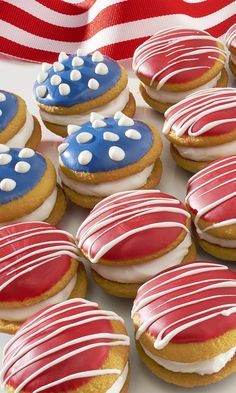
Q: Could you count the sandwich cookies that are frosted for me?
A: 12